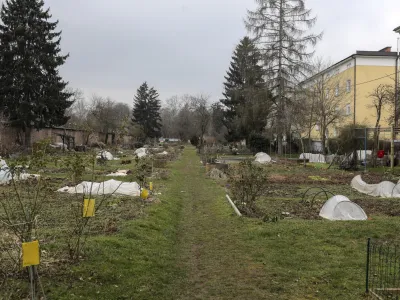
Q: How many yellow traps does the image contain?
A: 4